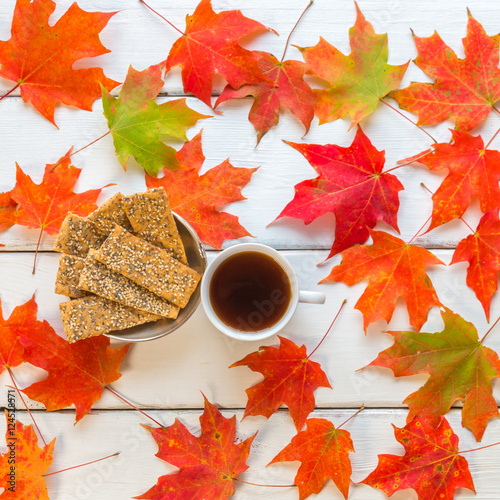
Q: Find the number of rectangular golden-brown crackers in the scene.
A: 7